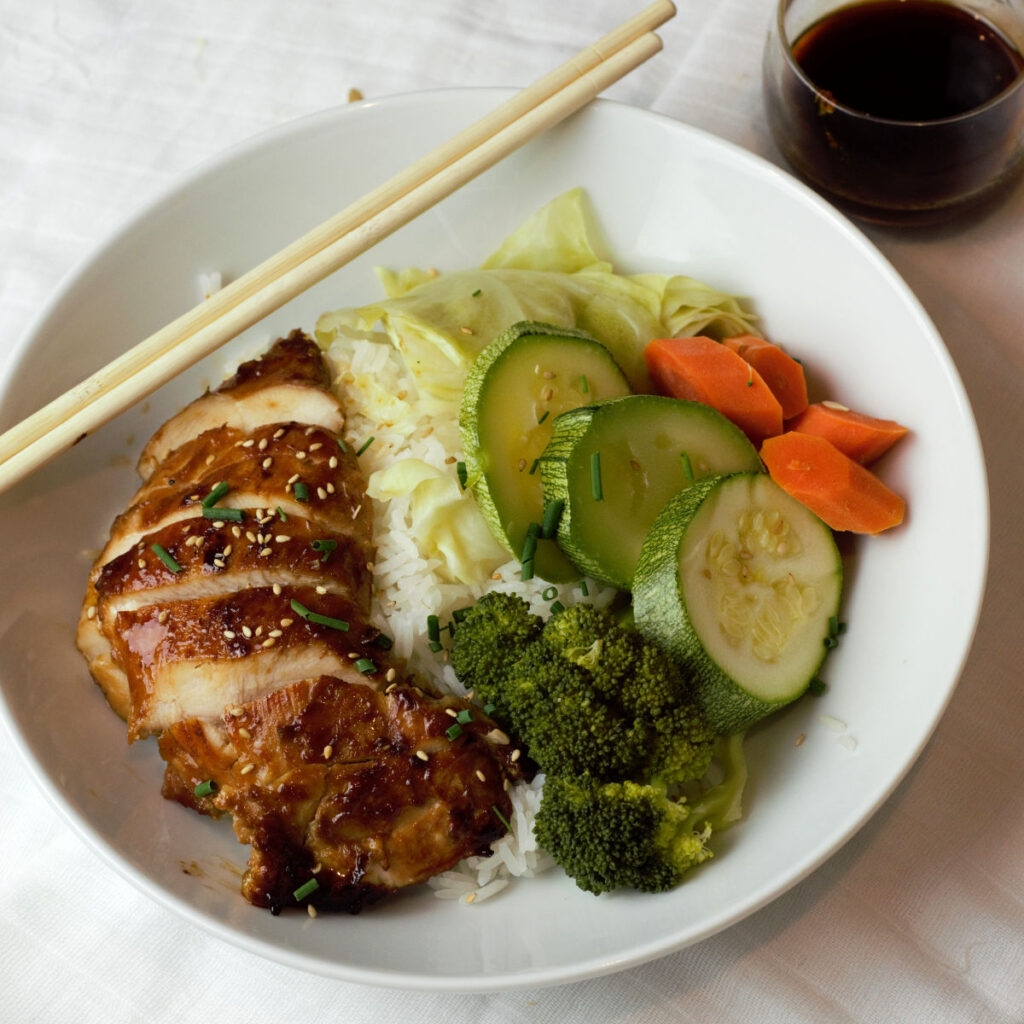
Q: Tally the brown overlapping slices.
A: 5